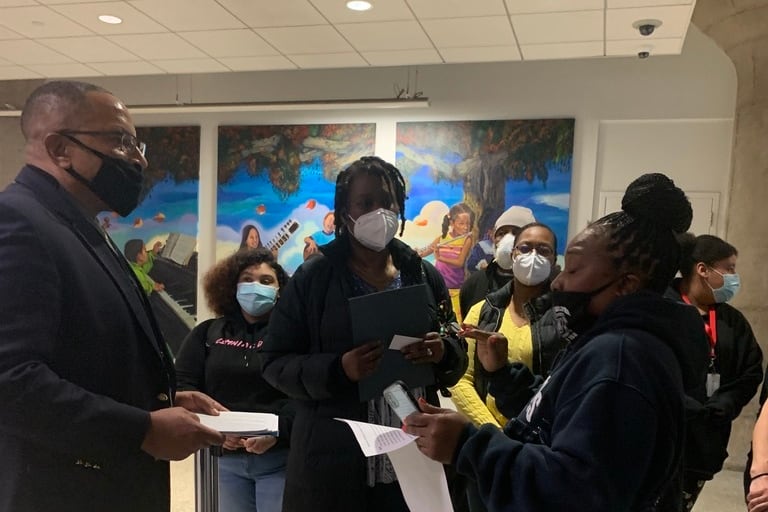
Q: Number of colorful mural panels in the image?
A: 3